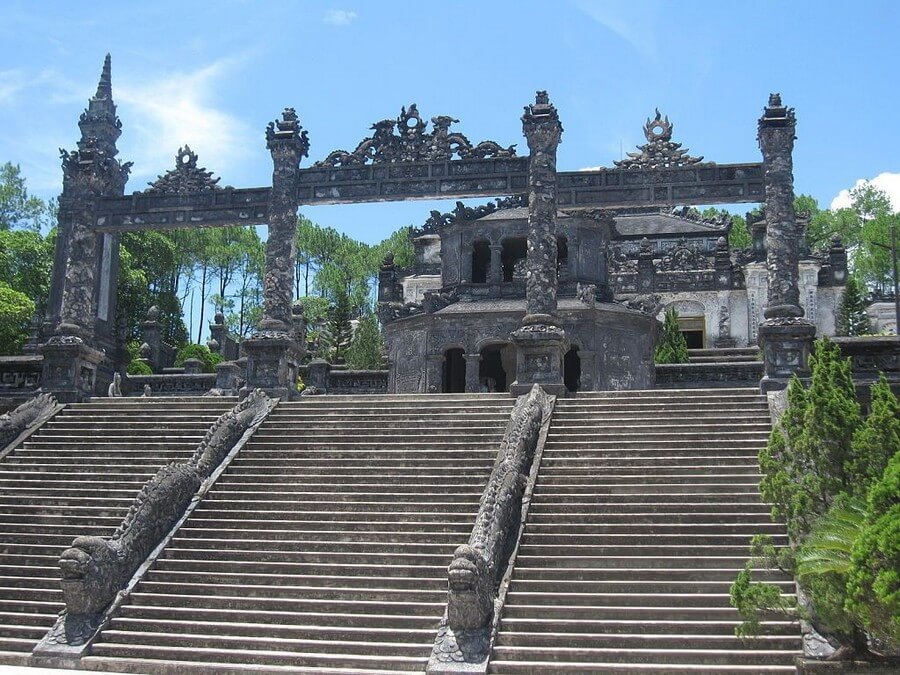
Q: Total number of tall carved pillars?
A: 4